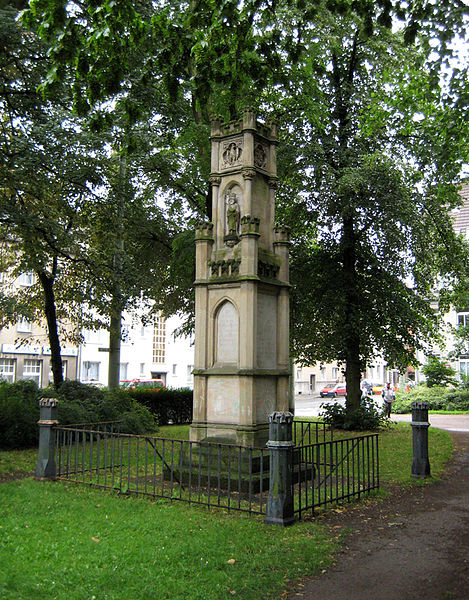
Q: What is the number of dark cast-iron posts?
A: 3